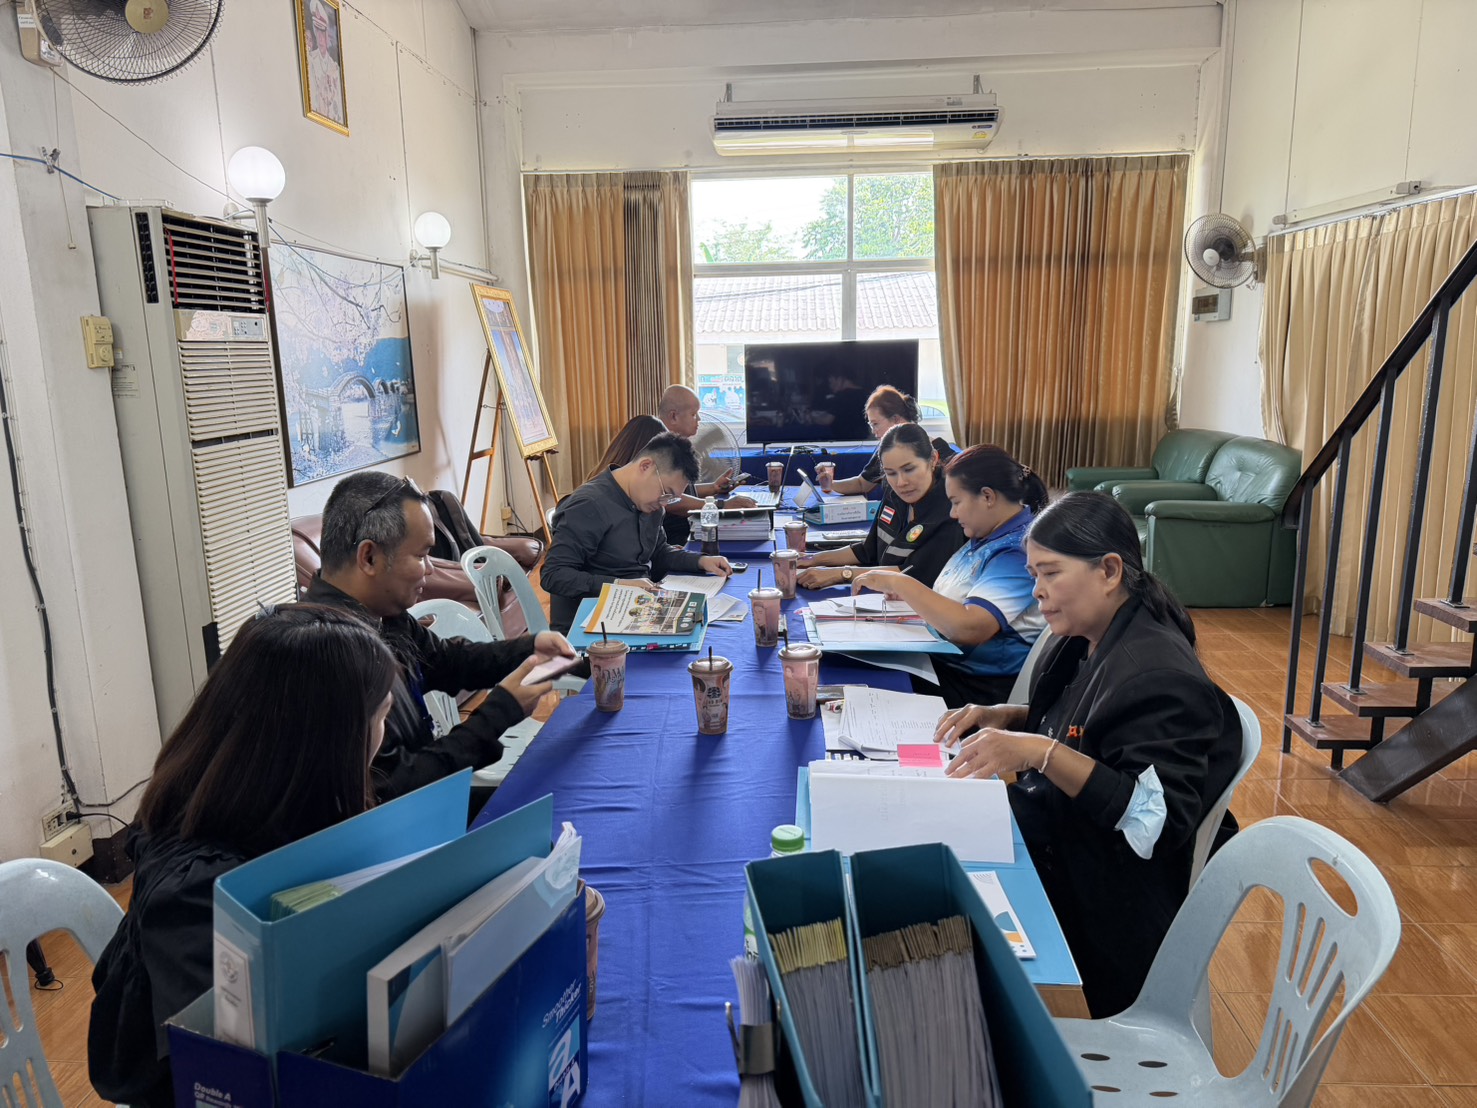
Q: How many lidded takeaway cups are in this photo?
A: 9